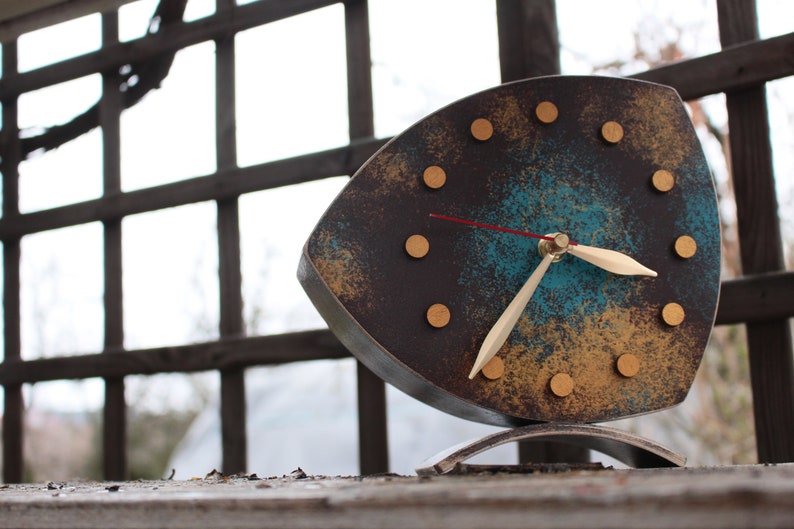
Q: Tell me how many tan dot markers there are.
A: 12